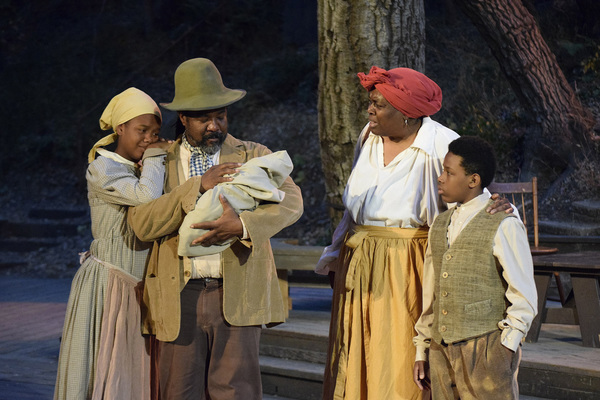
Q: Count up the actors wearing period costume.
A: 4